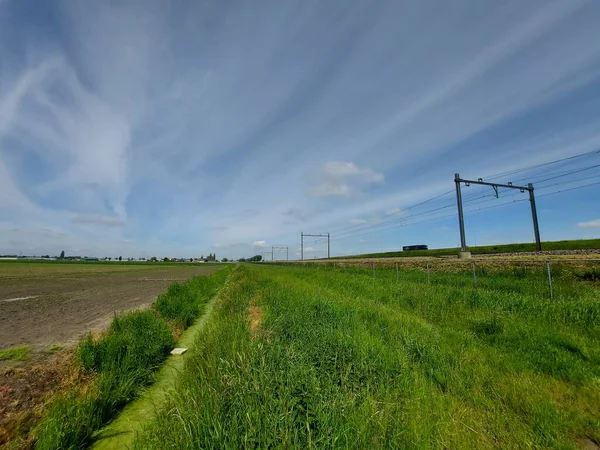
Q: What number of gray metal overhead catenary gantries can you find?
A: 3